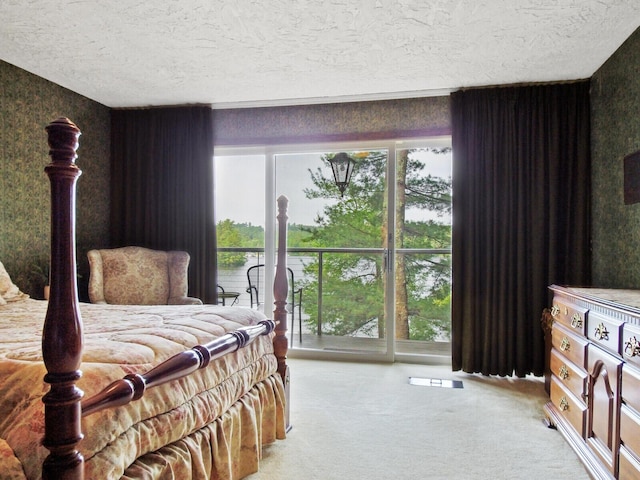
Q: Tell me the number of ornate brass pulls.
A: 7